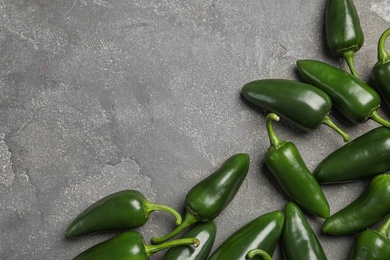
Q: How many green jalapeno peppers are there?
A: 14